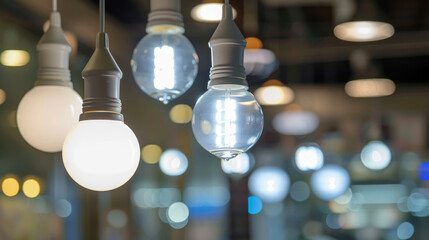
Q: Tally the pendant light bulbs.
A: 4